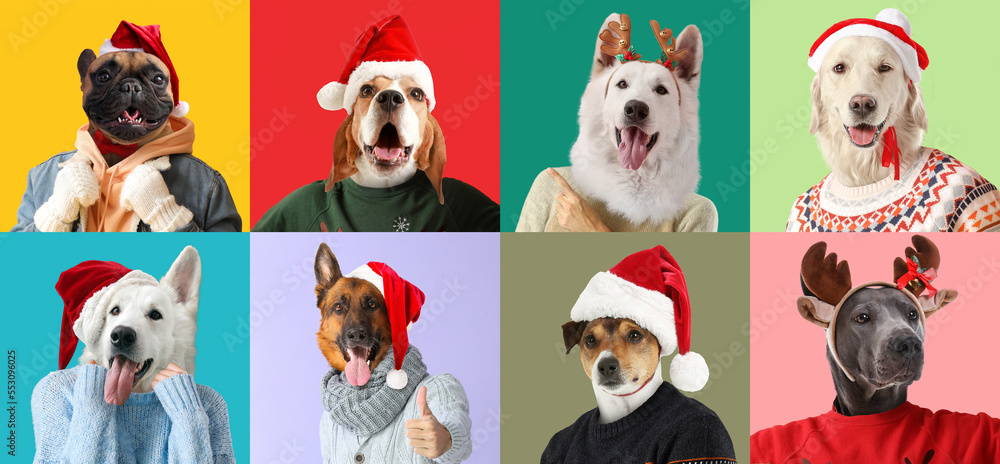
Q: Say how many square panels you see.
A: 8